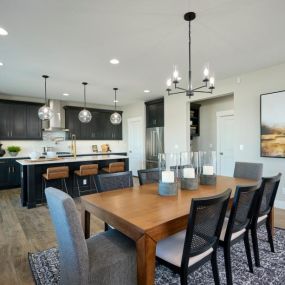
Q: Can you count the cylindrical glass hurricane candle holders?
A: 3